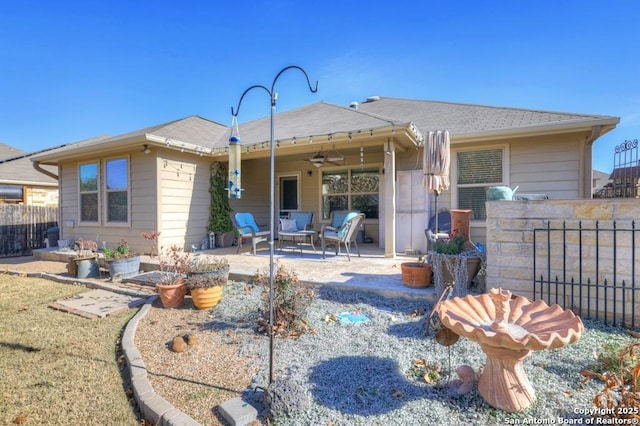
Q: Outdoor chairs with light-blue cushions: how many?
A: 4